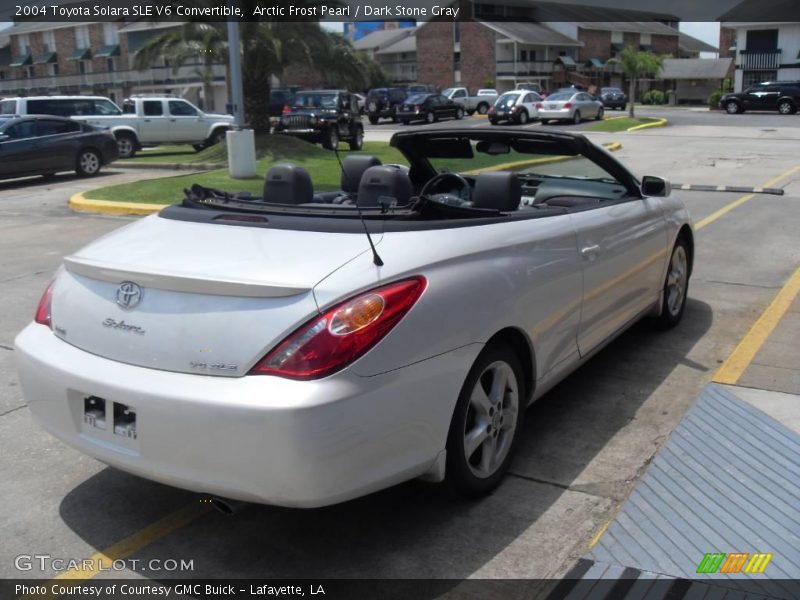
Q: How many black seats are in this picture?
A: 4